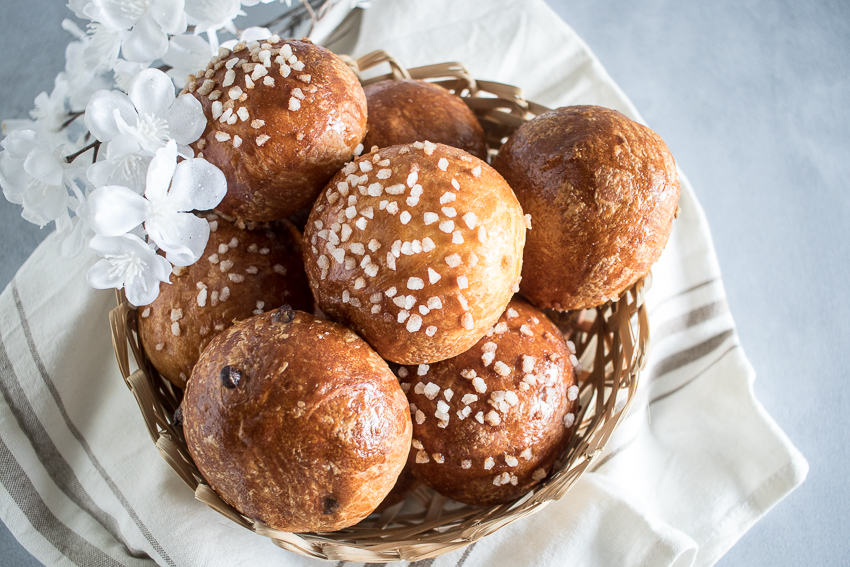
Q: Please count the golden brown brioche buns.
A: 7